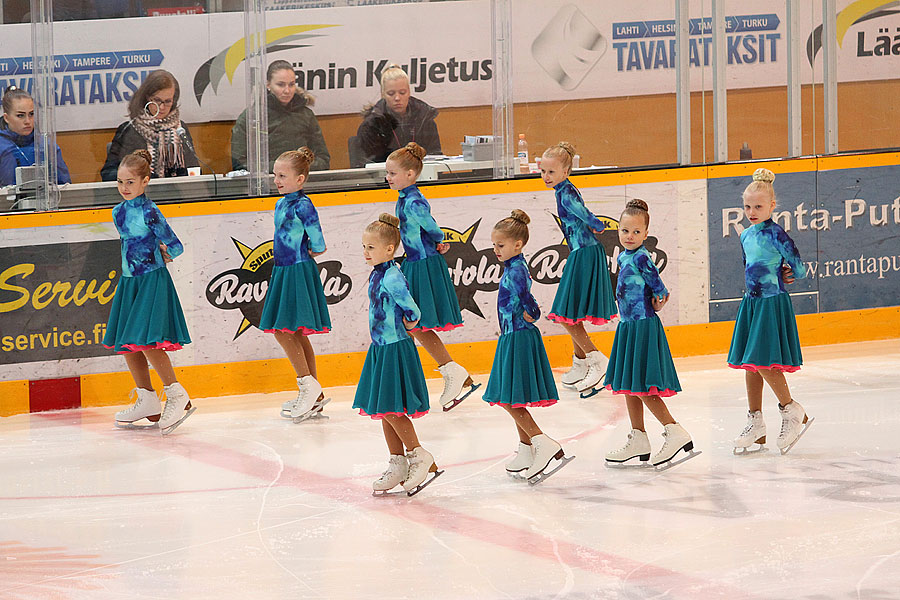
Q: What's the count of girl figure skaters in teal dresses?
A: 8